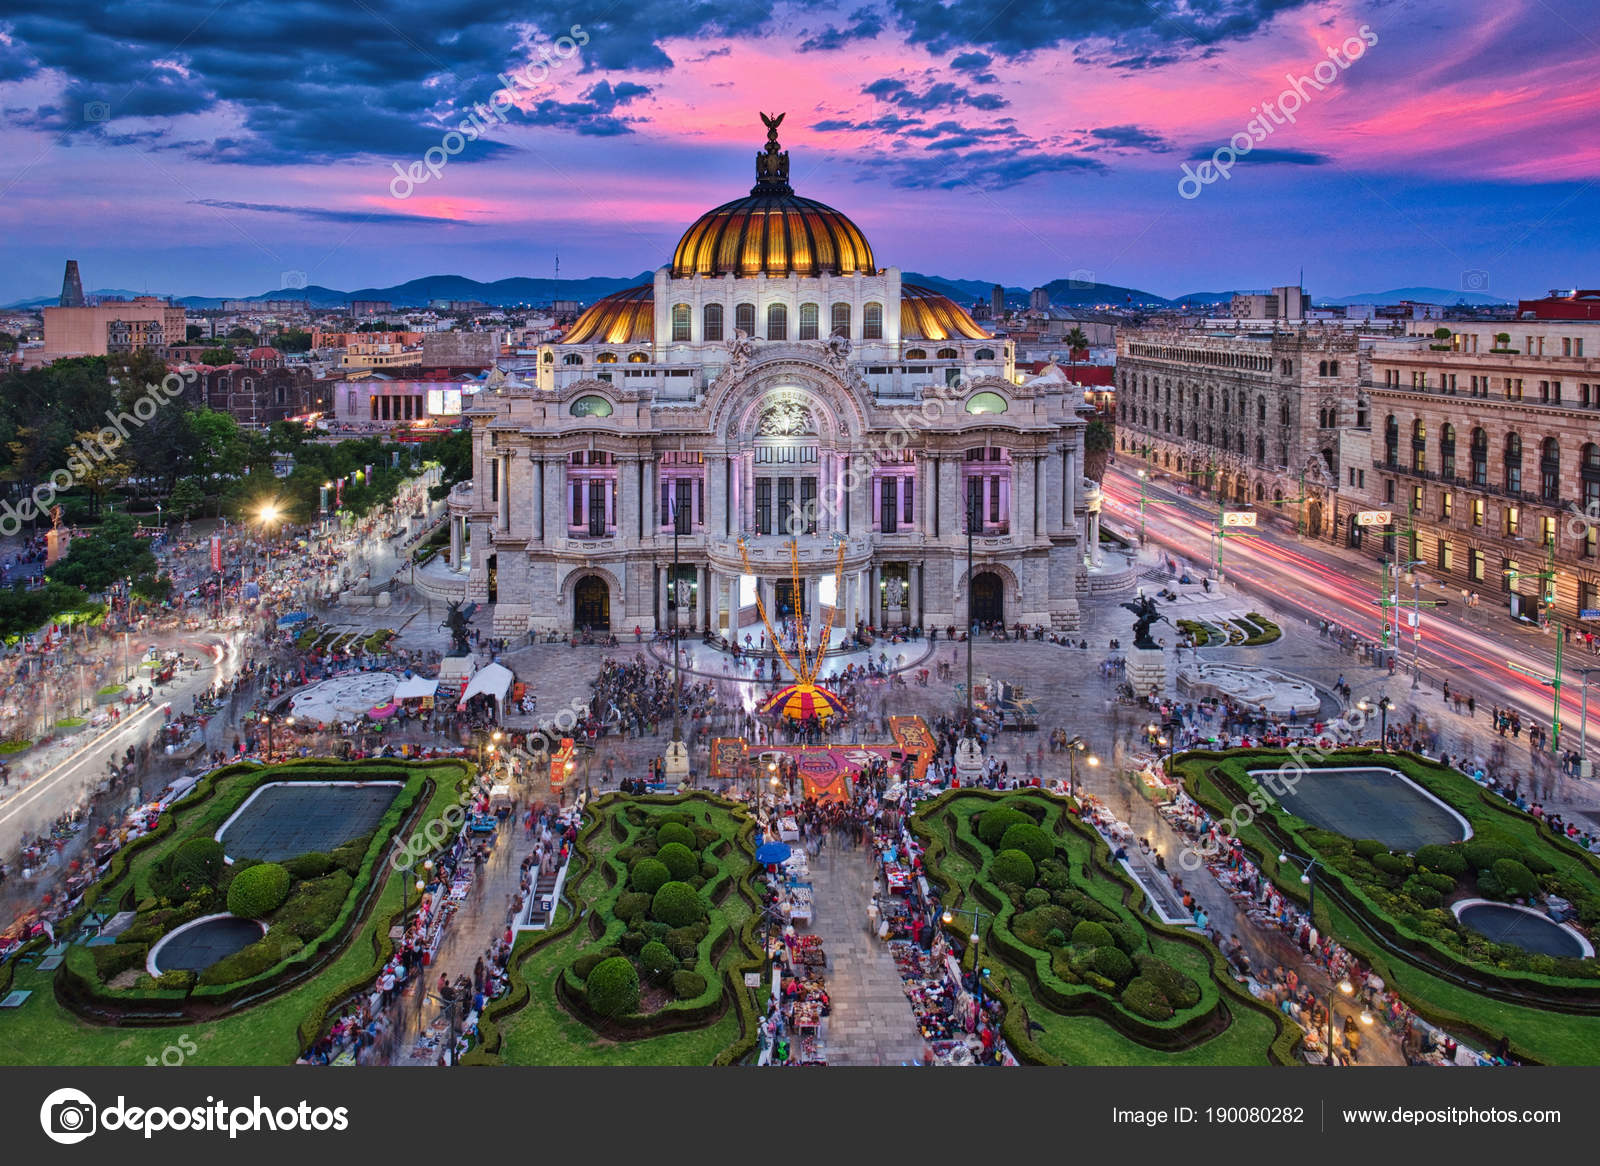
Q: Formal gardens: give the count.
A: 4